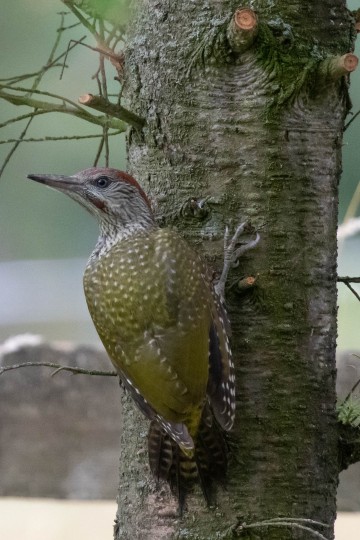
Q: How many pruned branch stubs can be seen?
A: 4